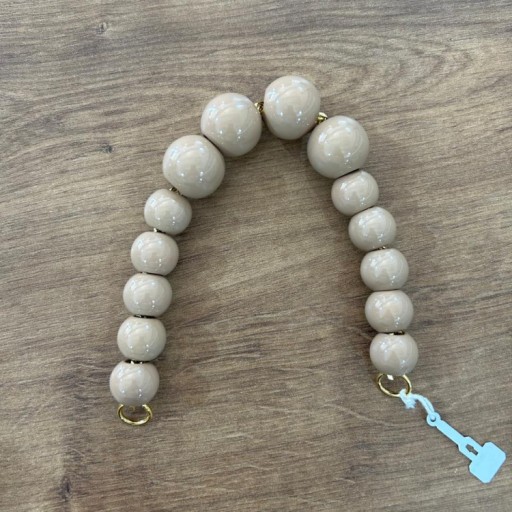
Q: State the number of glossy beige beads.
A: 14